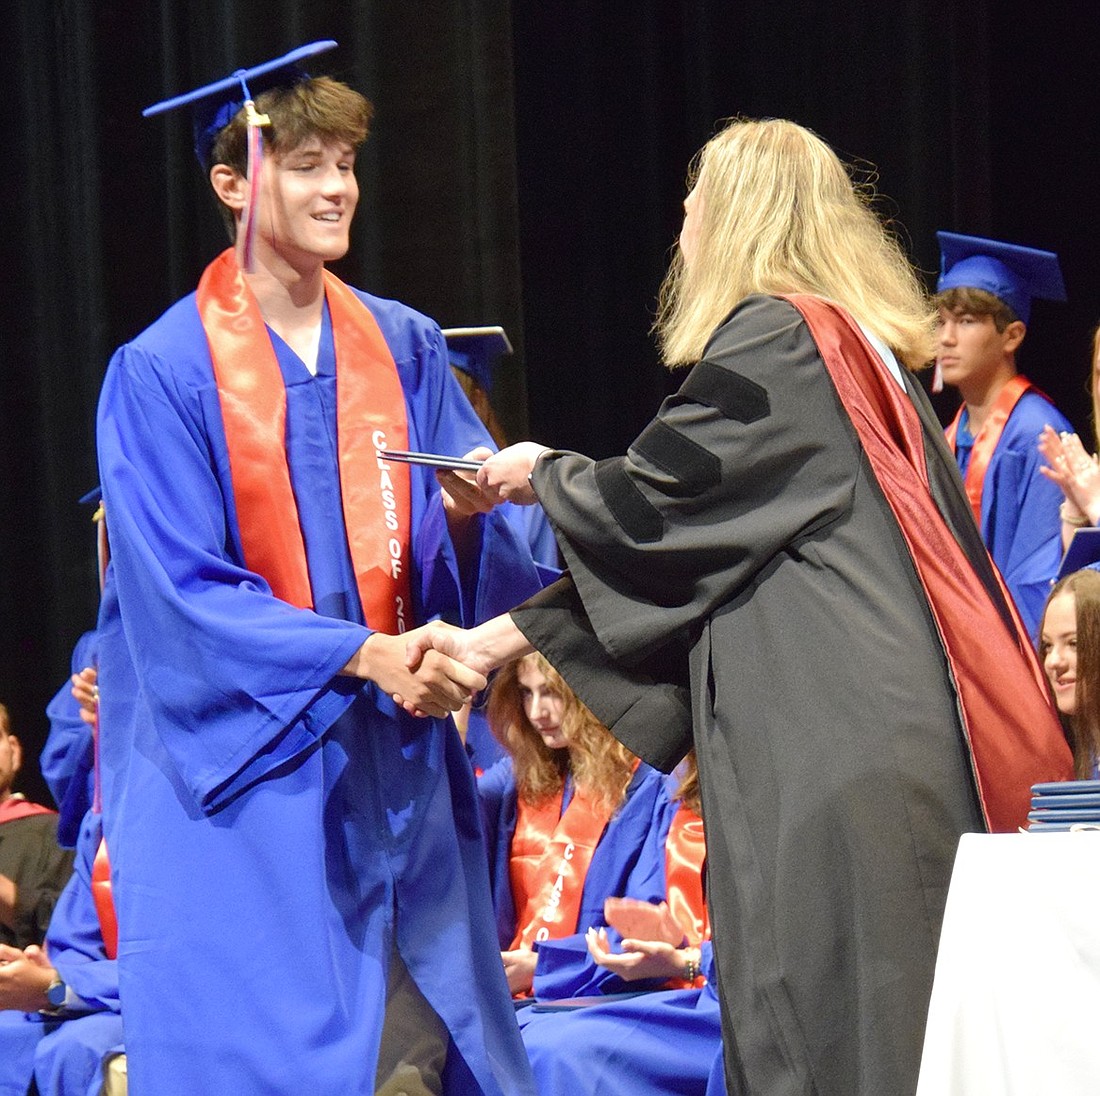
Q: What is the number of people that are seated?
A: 5